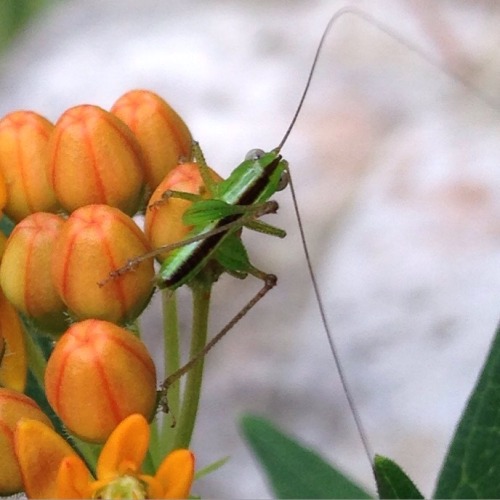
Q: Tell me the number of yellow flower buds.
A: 8